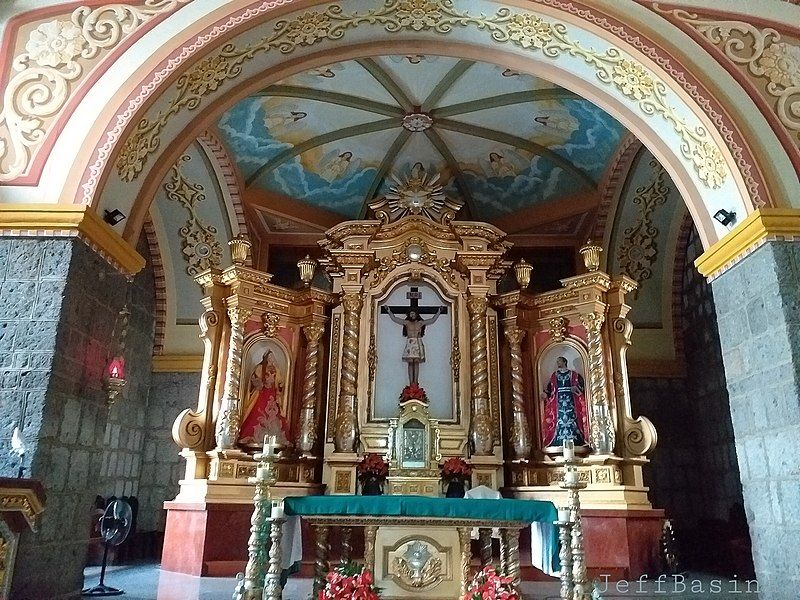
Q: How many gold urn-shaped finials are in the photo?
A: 4